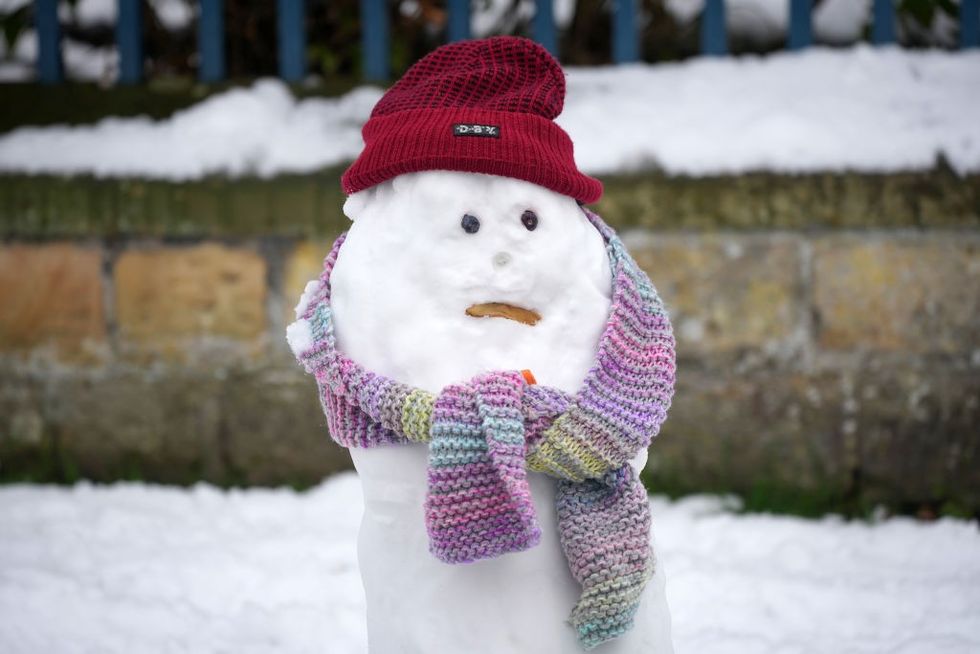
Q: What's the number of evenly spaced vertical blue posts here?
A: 12